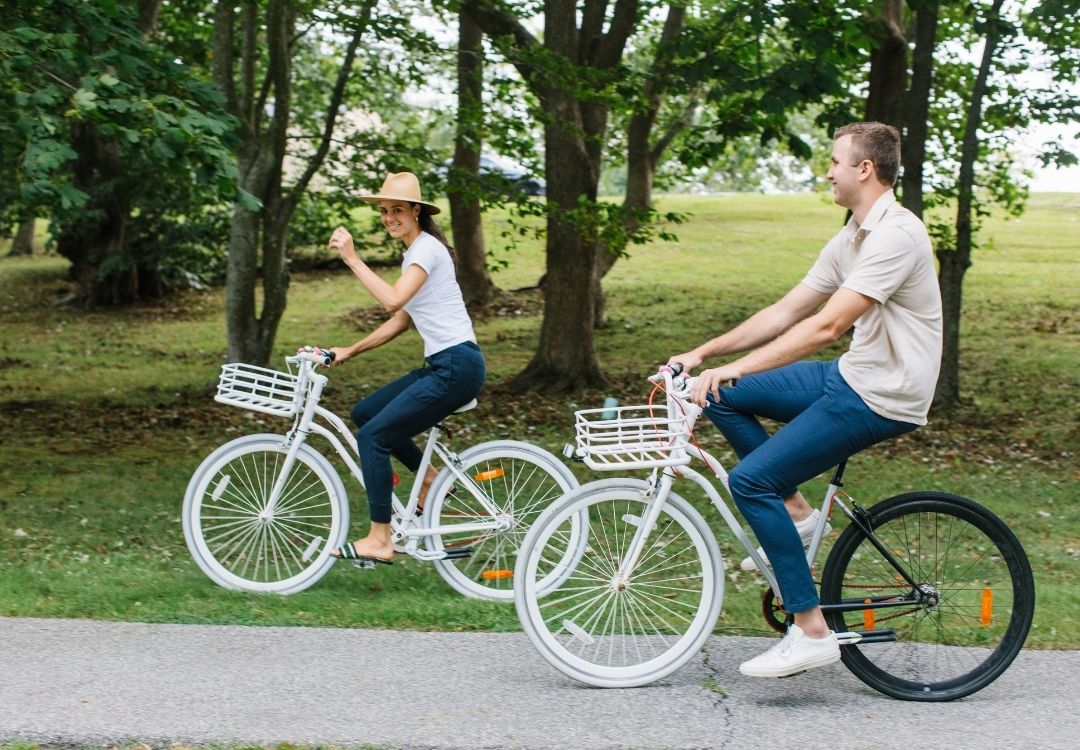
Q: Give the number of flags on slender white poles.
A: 0